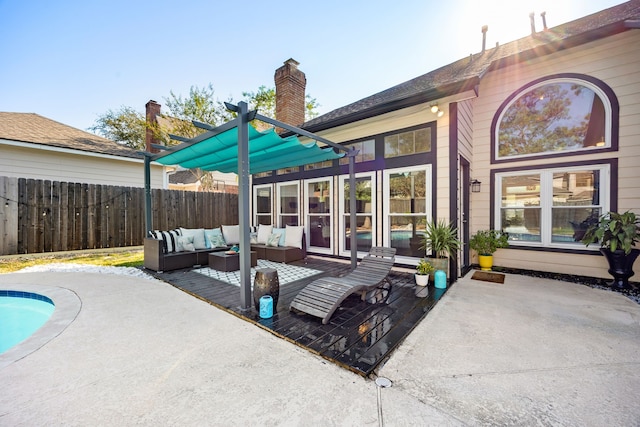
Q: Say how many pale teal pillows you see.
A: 2